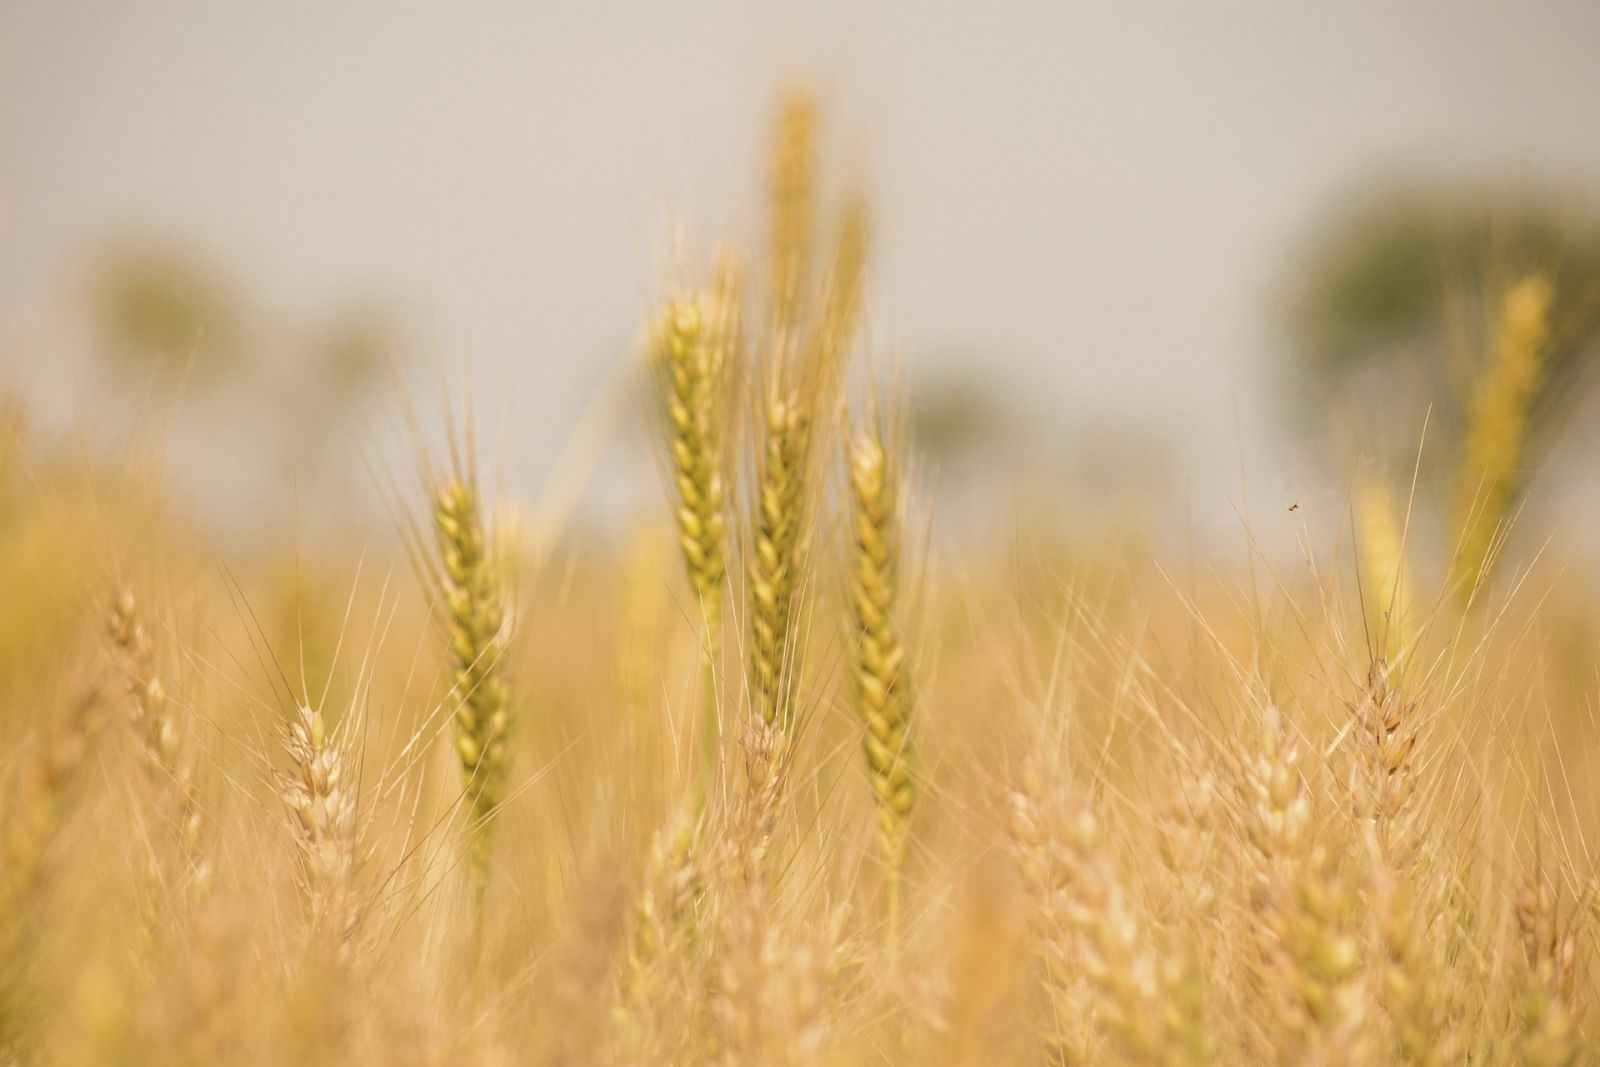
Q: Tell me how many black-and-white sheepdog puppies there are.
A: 0